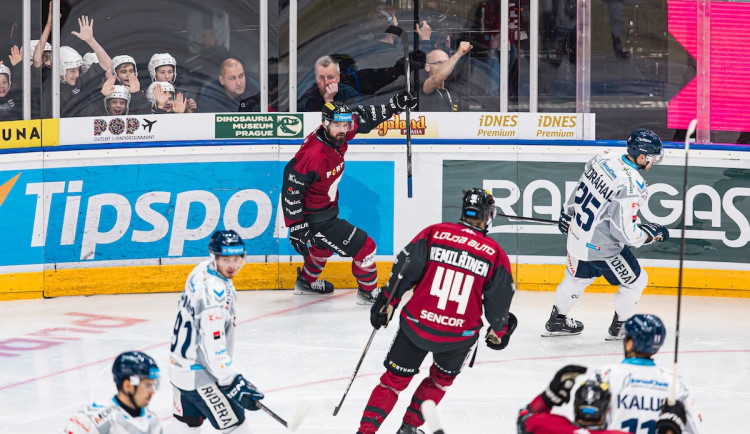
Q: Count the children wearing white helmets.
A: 8